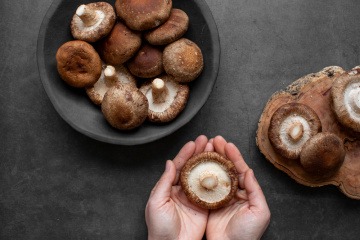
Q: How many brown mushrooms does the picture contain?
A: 14